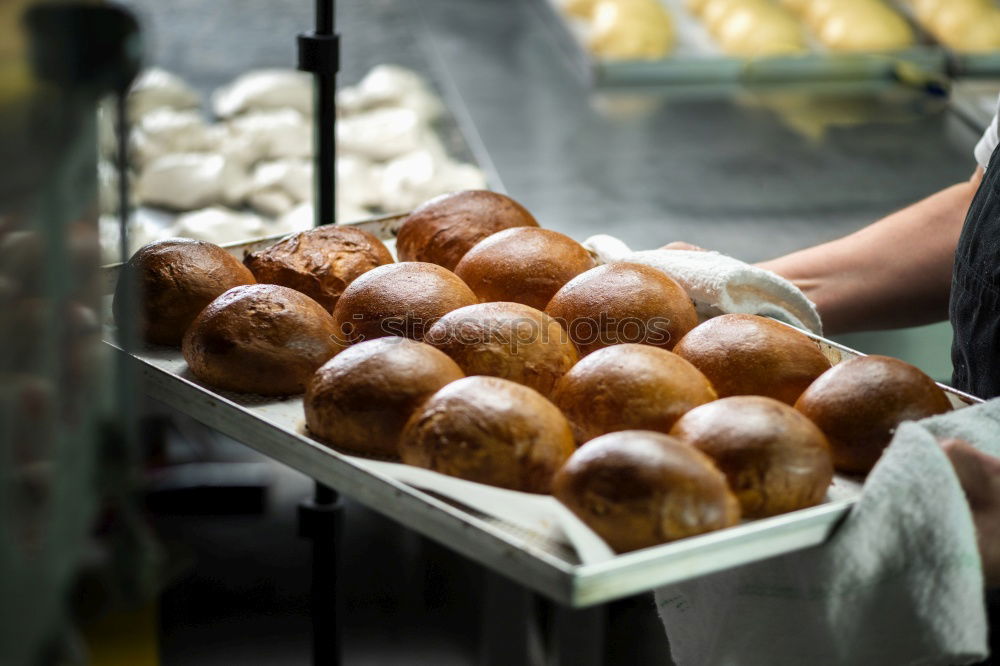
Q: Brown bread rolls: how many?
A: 15